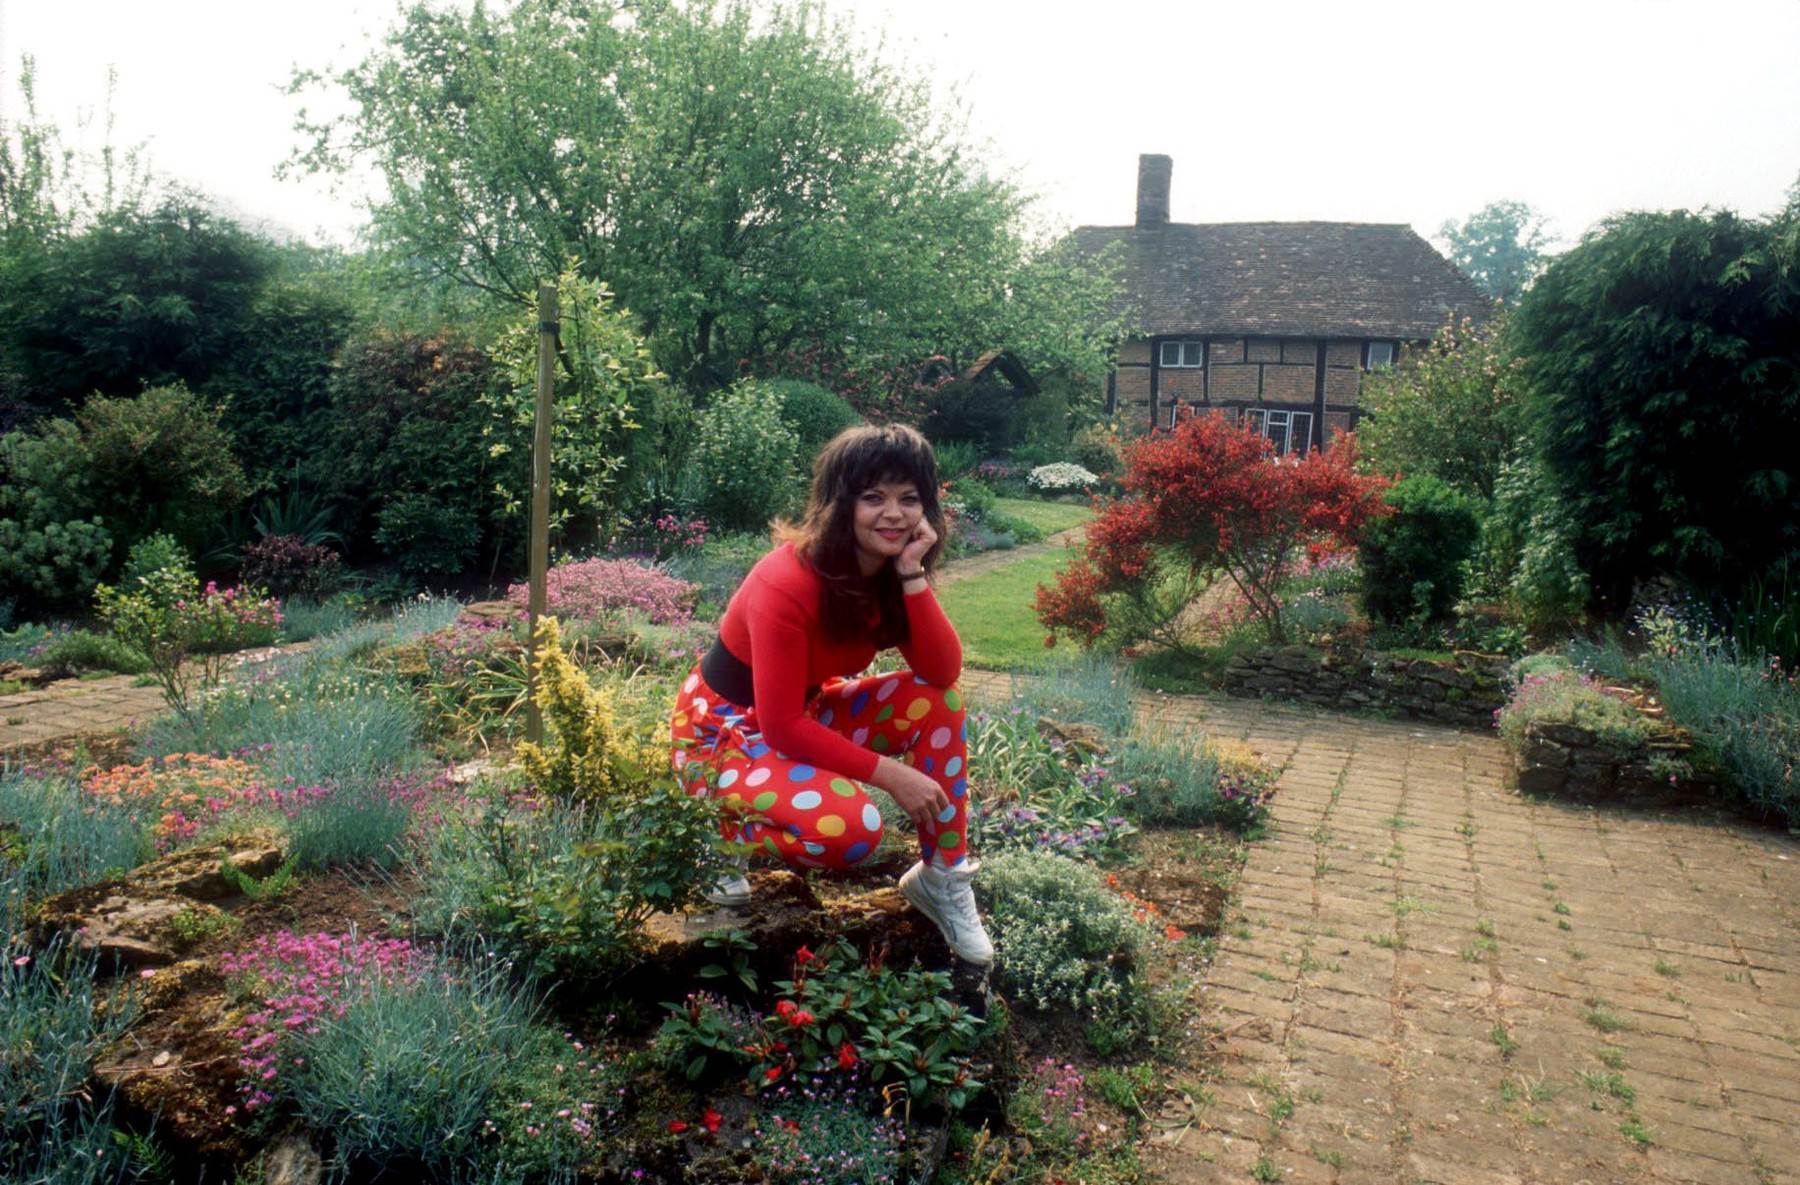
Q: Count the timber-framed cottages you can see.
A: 1